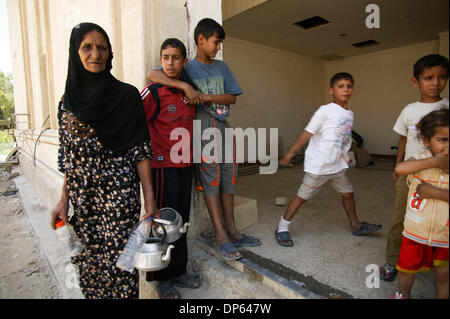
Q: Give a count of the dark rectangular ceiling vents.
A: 2